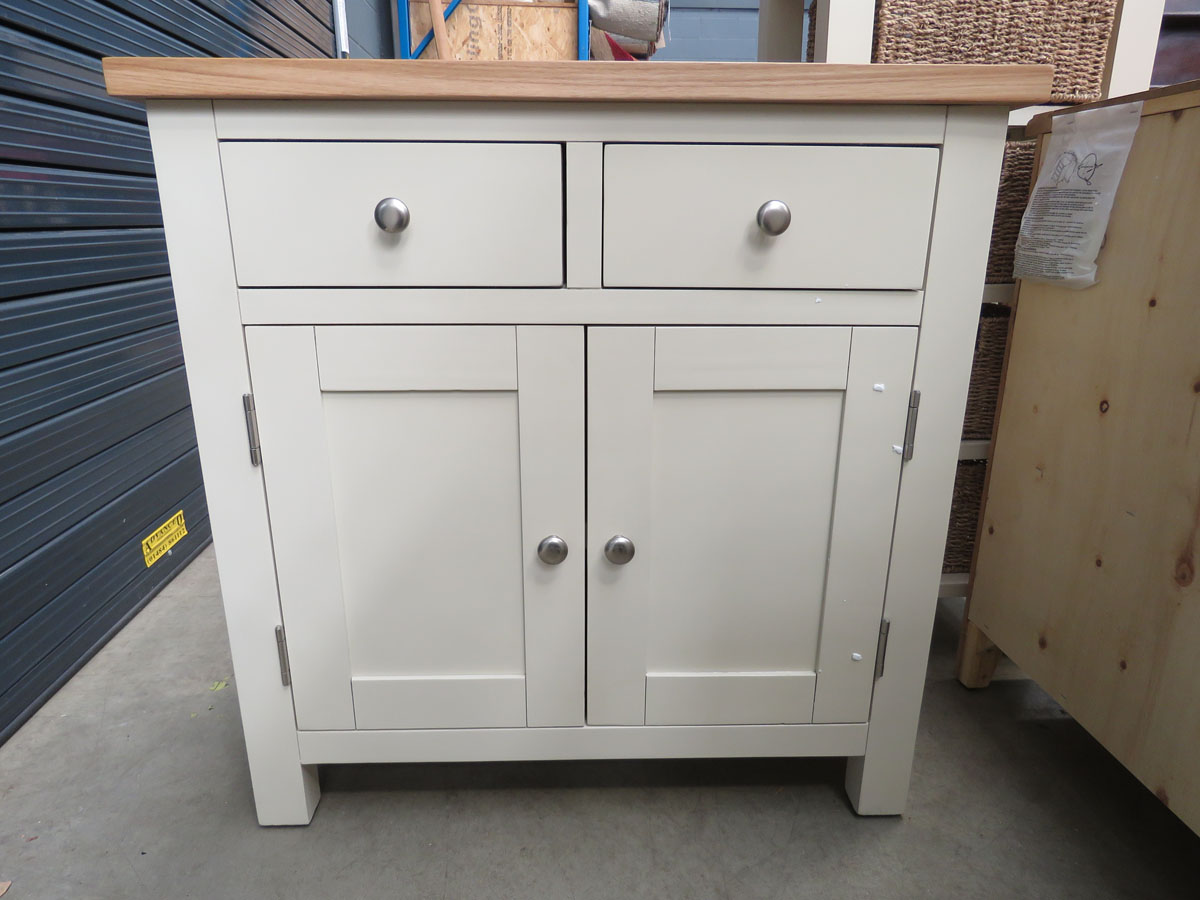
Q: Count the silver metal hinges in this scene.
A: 4